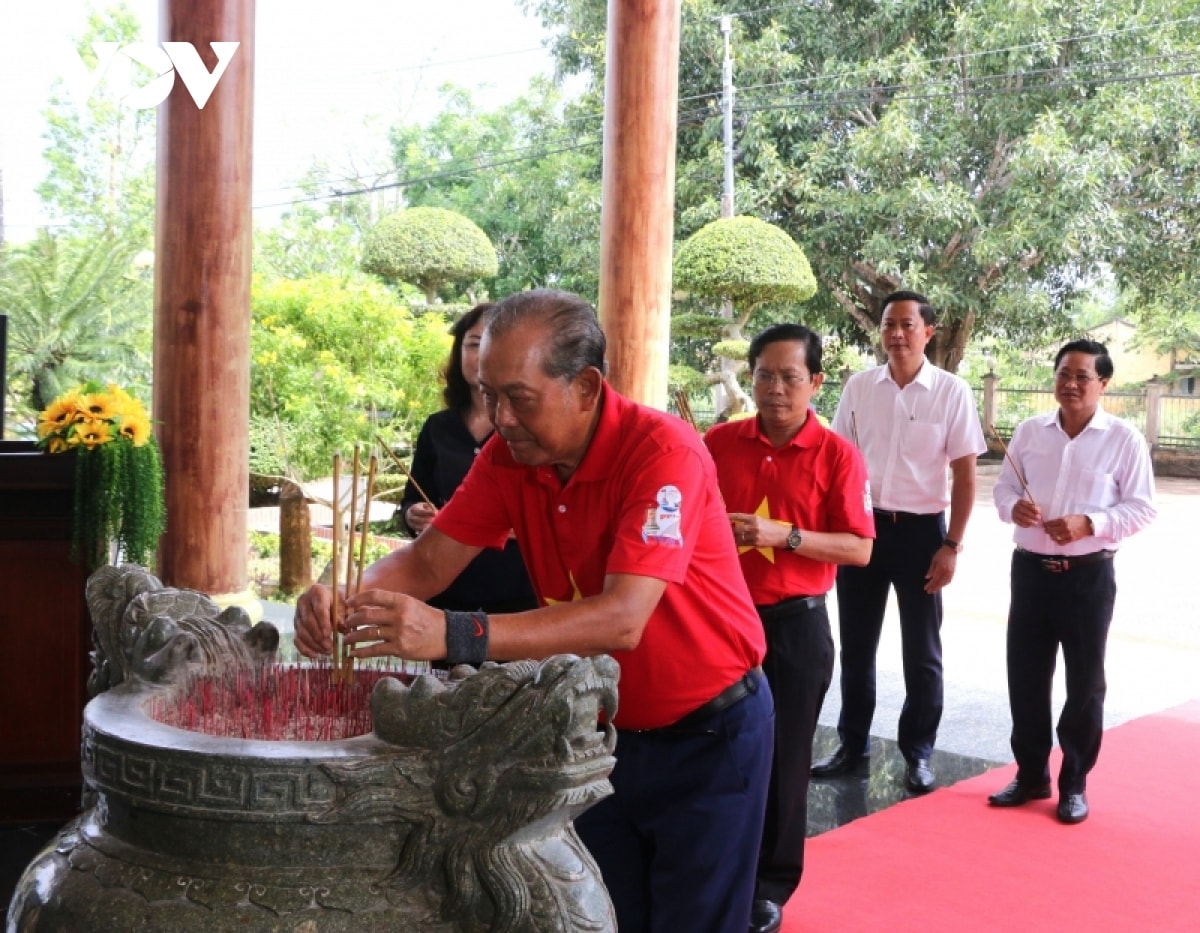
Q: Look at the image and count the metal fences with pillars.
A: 1